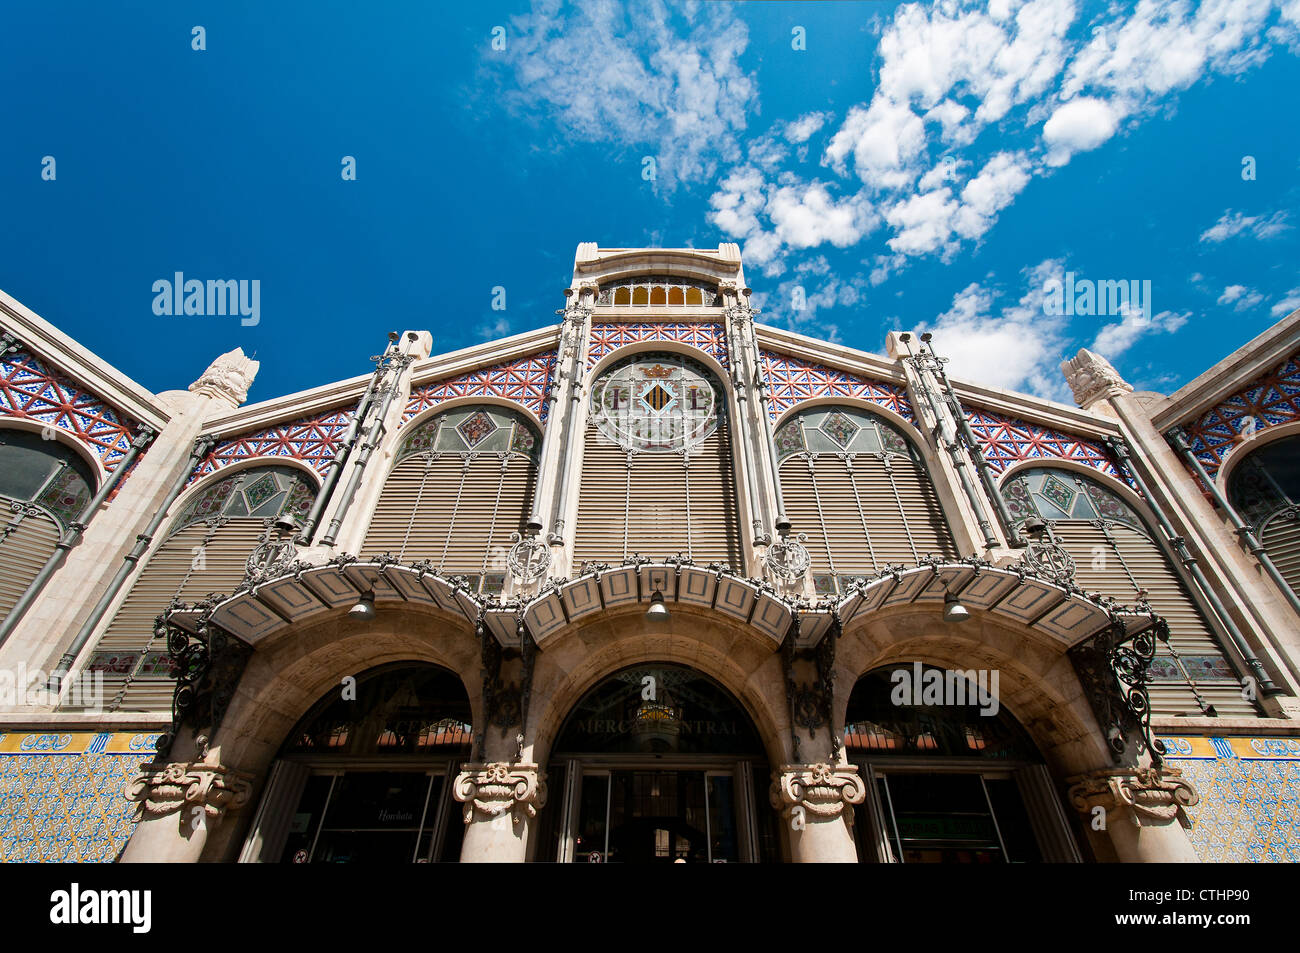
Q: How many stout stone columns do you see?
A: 4